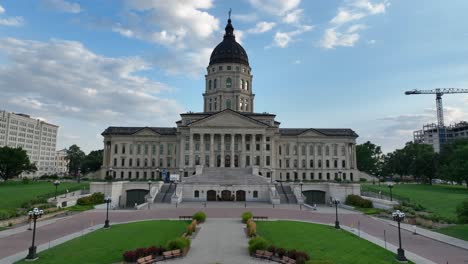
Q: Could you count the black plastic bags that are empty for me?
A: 0